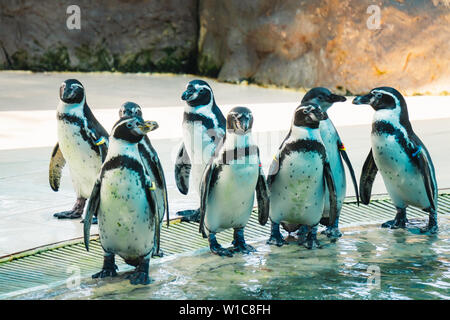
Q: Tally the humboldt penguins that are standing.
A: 8